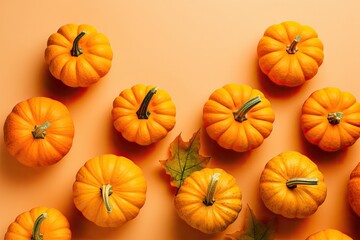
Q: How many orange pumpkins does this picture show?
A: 12